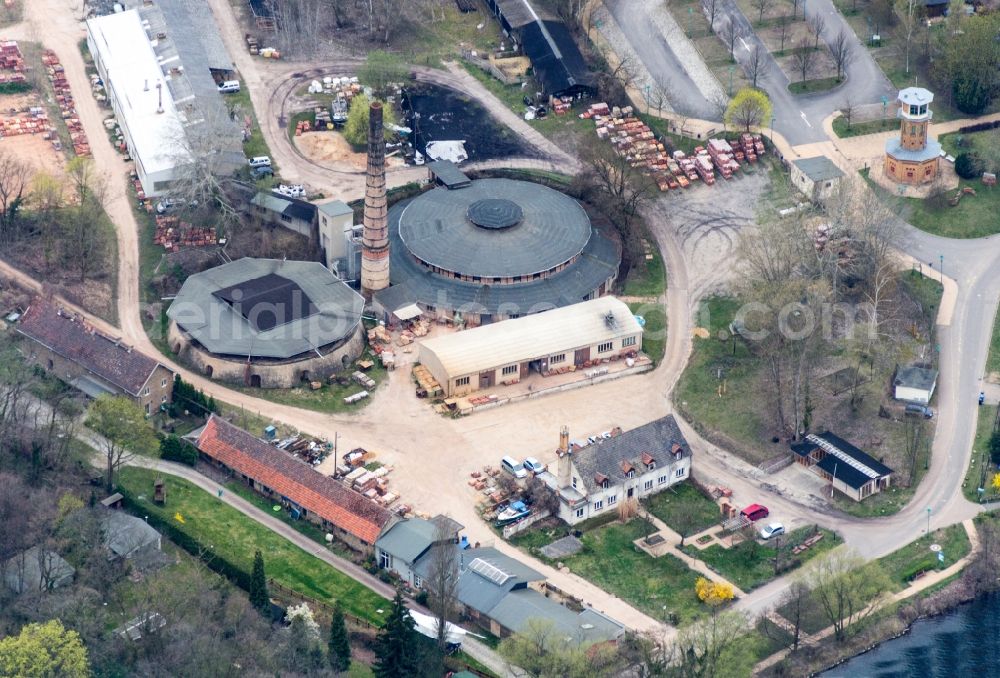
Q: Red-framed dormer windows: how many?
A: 4